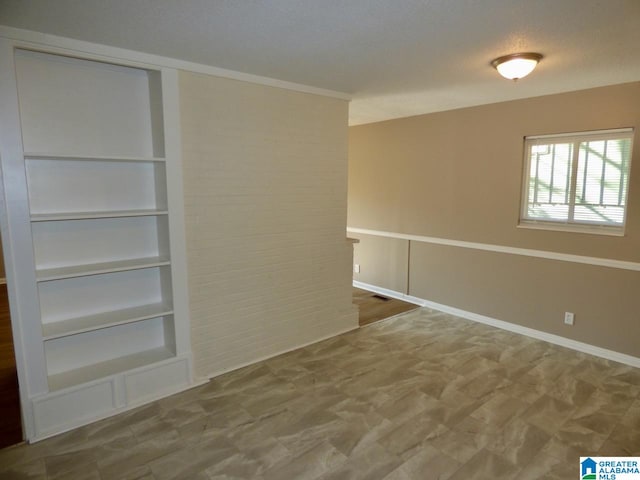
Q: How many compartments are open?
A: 5